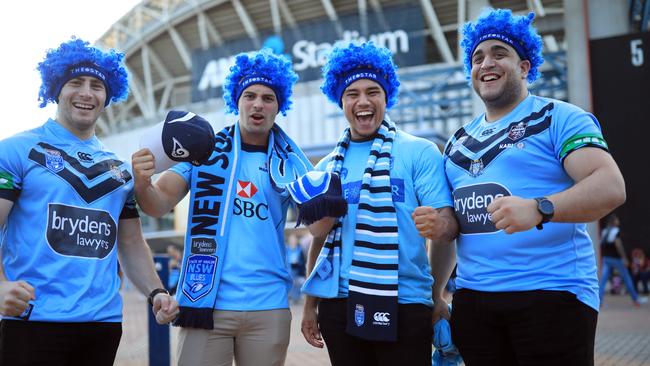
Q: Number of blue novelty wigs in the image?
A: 4